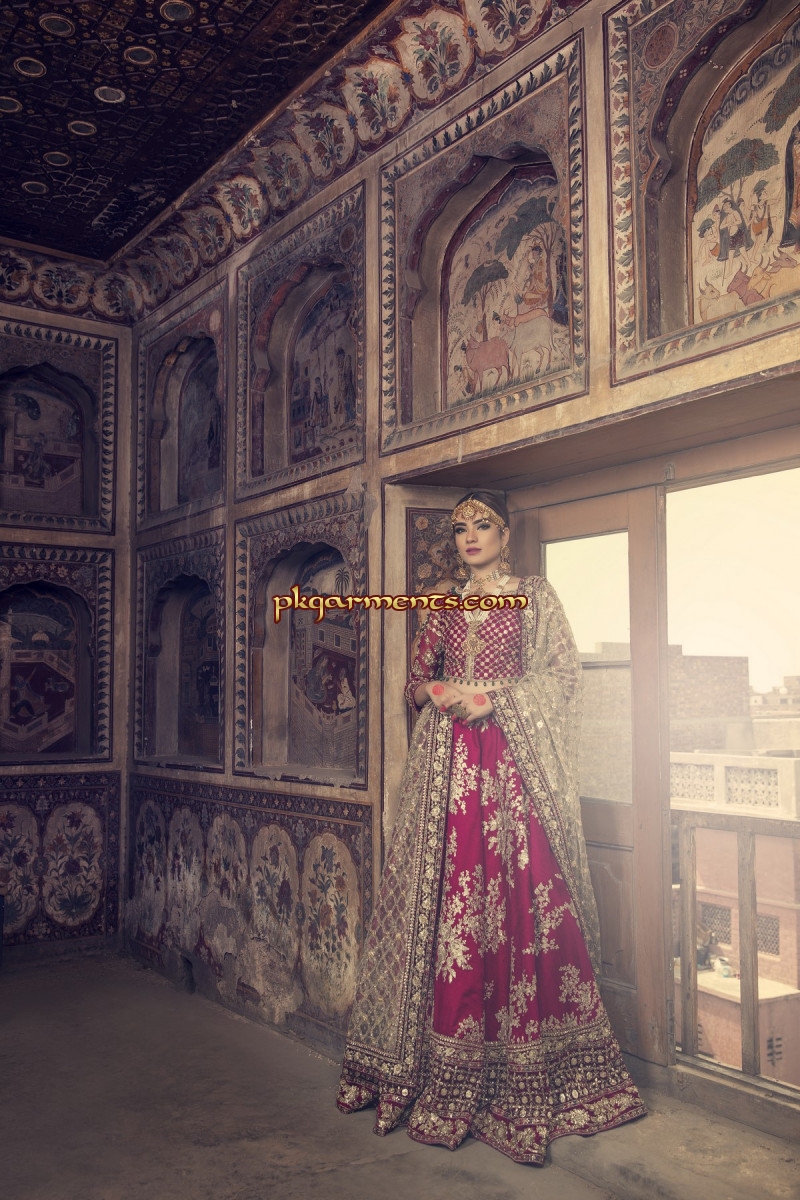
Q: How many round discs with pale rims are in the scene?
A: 9